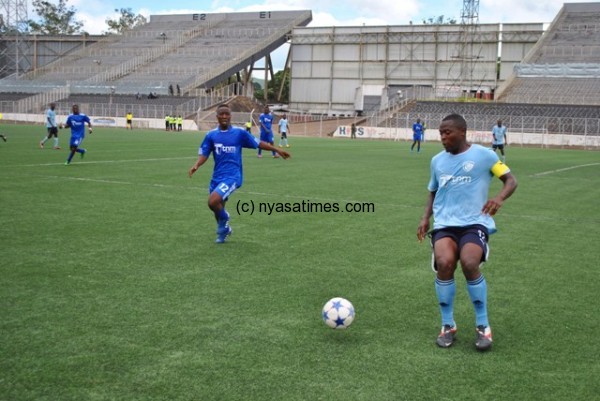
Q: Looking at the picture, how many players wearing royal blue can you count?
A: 4